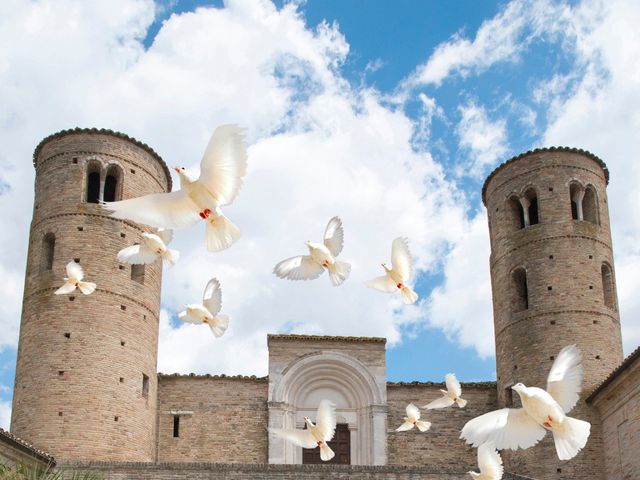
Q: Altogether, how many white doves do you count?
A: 11